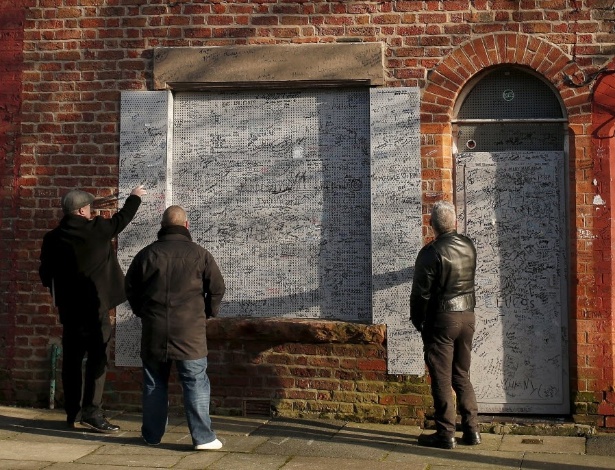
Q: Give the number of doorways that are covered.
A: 1